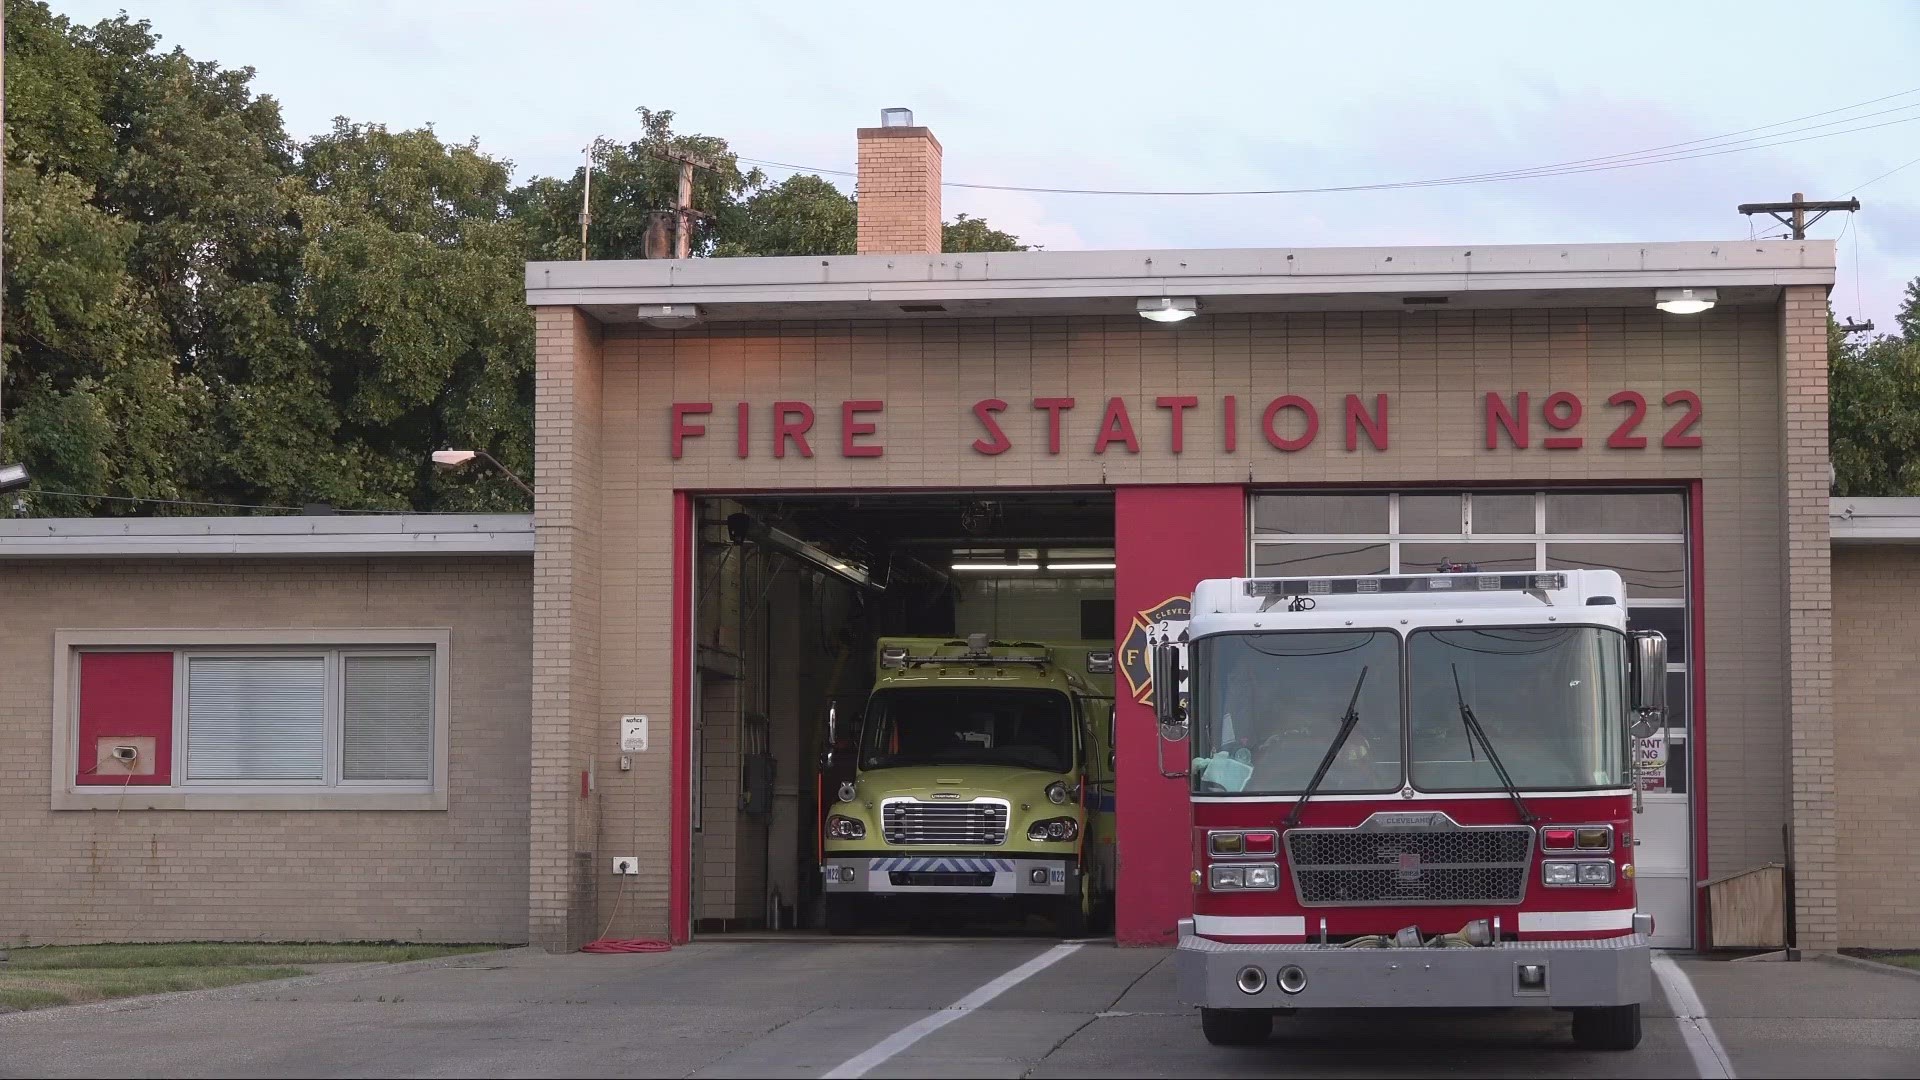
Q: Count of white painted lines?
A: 2